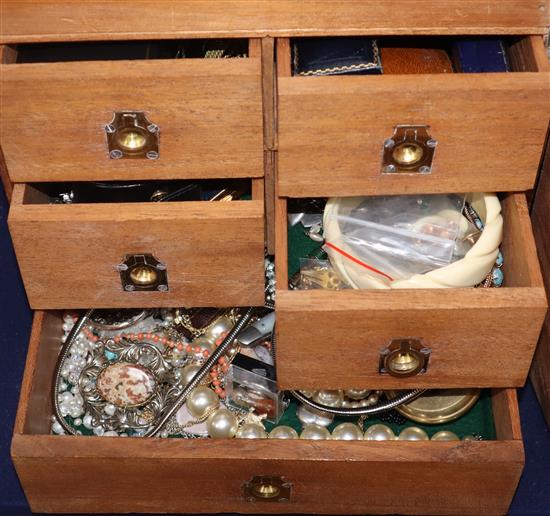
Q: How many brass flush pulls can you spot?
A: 5